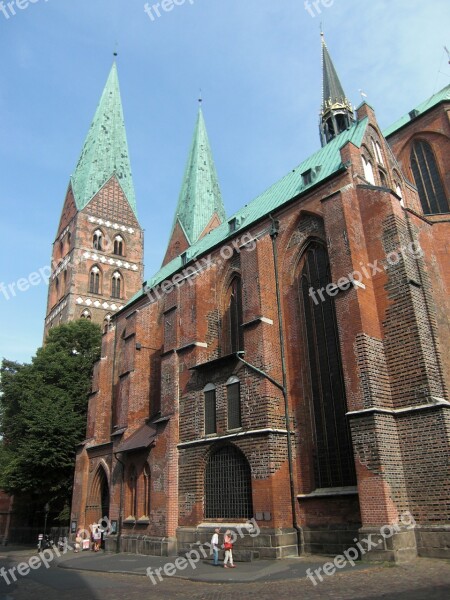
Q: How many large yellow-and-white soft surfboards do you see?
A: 0